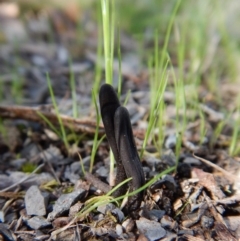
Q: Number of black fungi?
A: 2